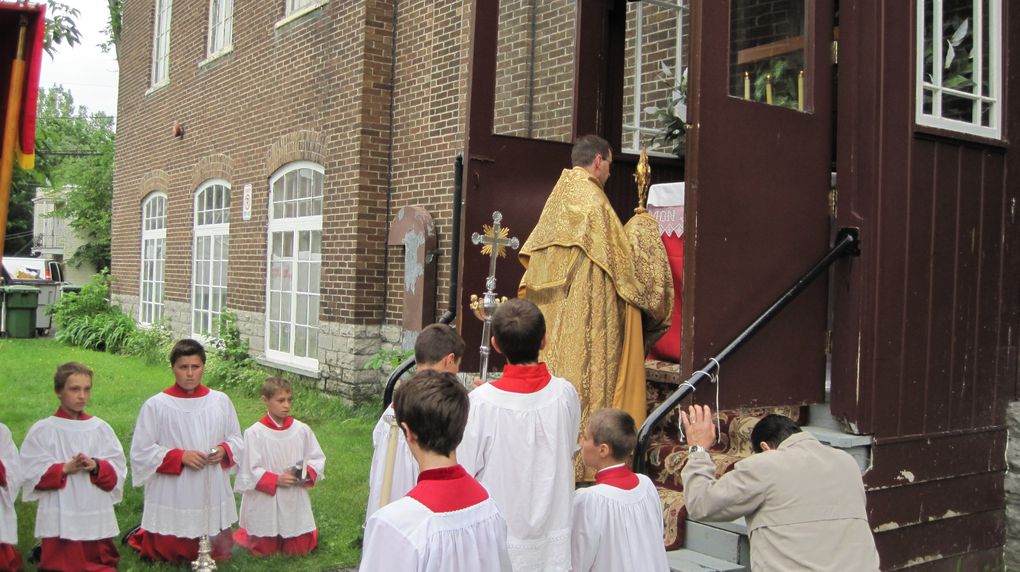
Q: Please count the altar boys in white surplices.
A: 8